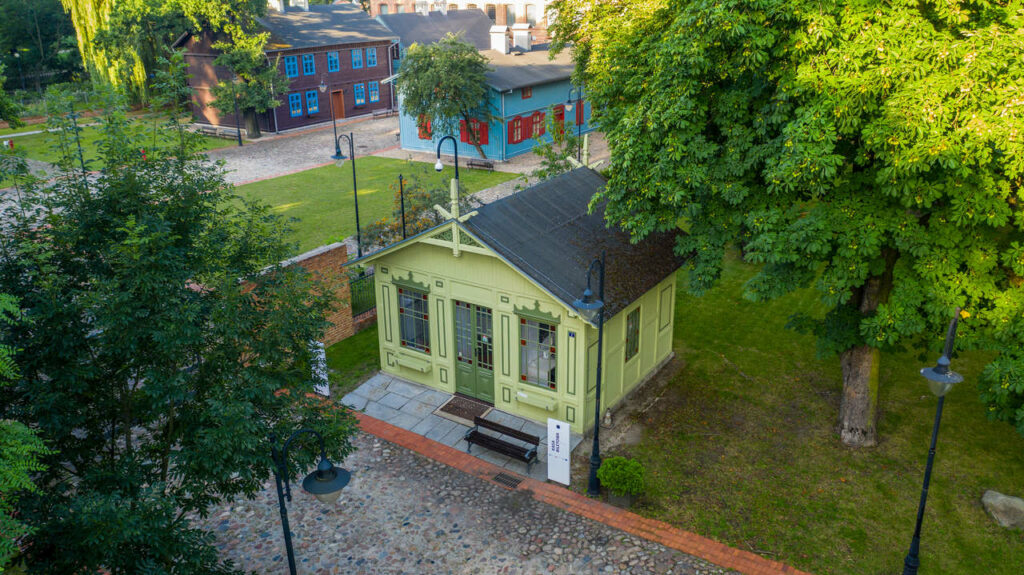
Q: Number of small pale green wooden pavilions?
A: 1